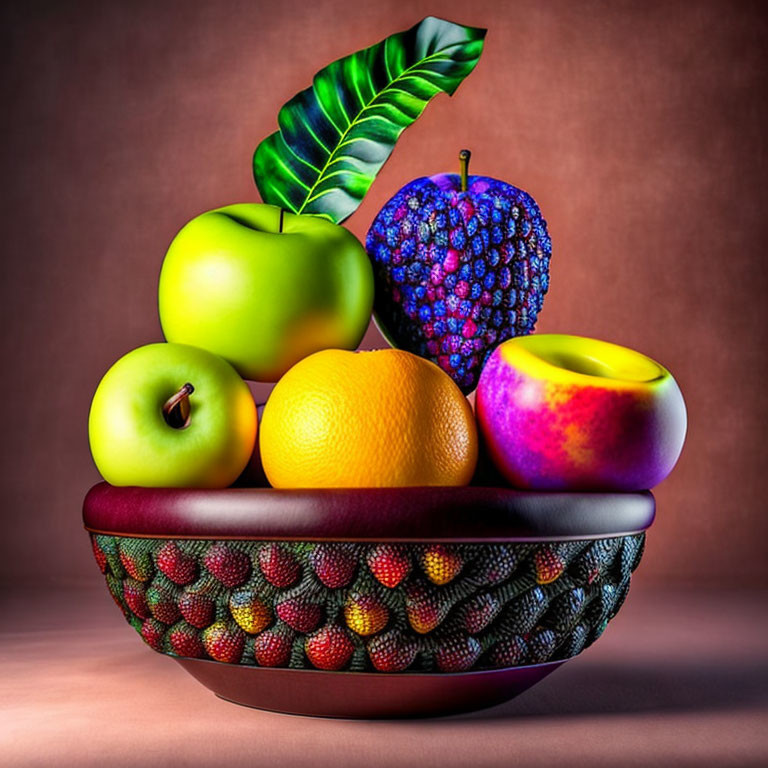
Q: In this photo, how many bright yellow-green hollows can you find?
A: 1